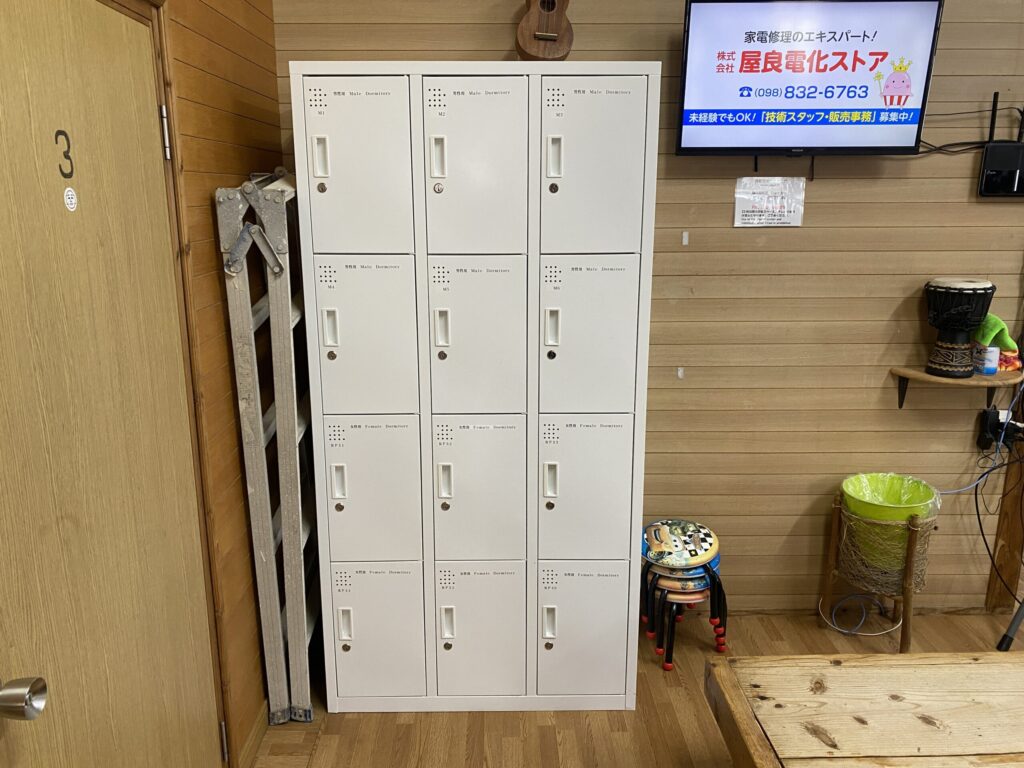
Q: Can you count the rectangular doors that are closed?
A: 13